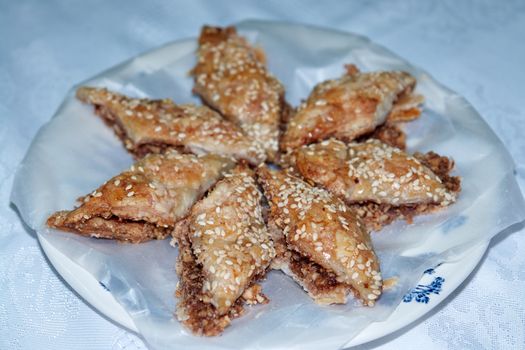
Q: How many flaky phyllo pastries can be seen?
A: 7